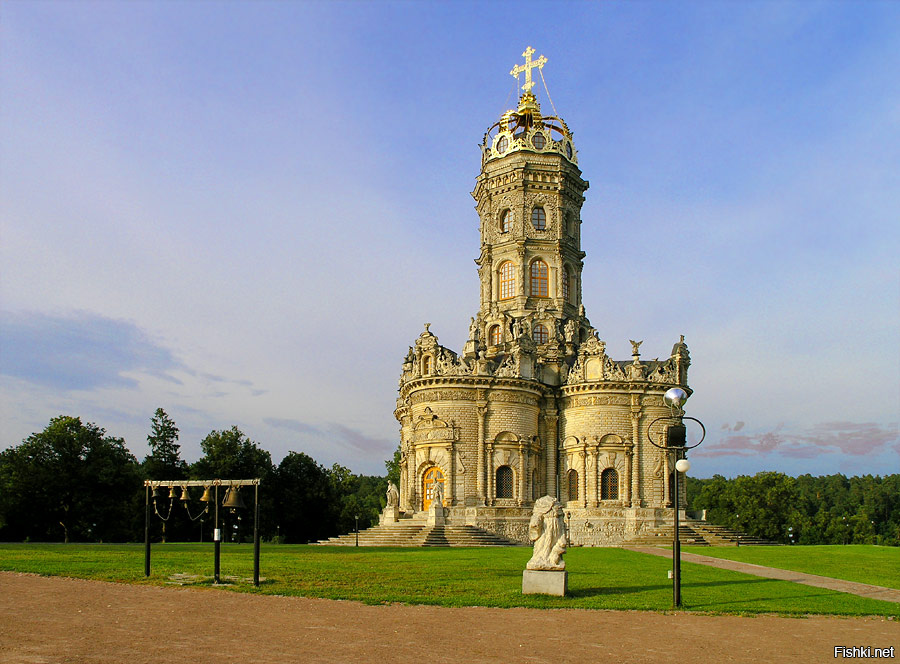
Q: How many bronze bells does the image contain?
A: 5